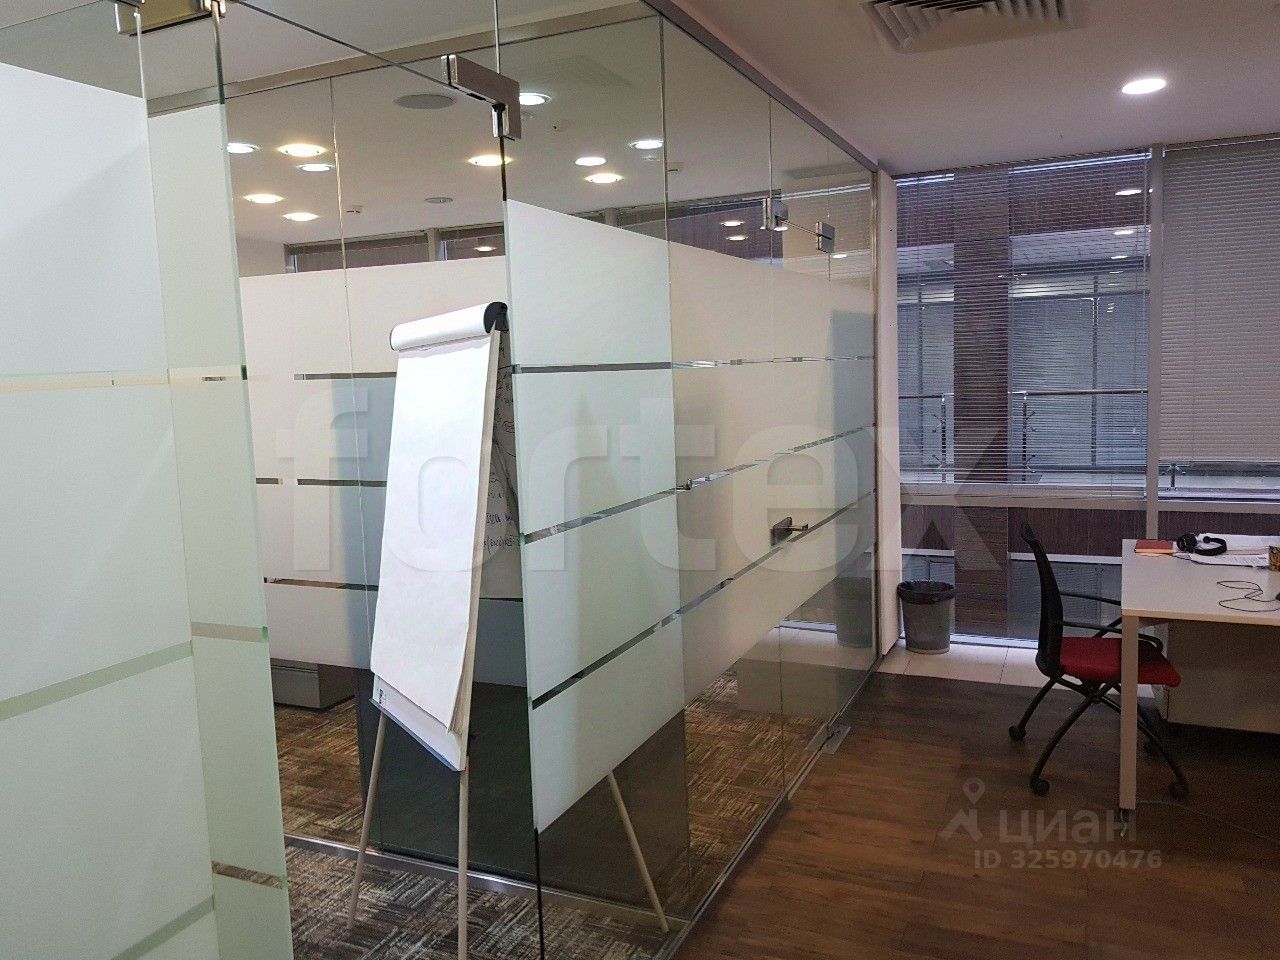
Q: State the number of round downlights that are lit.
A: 11